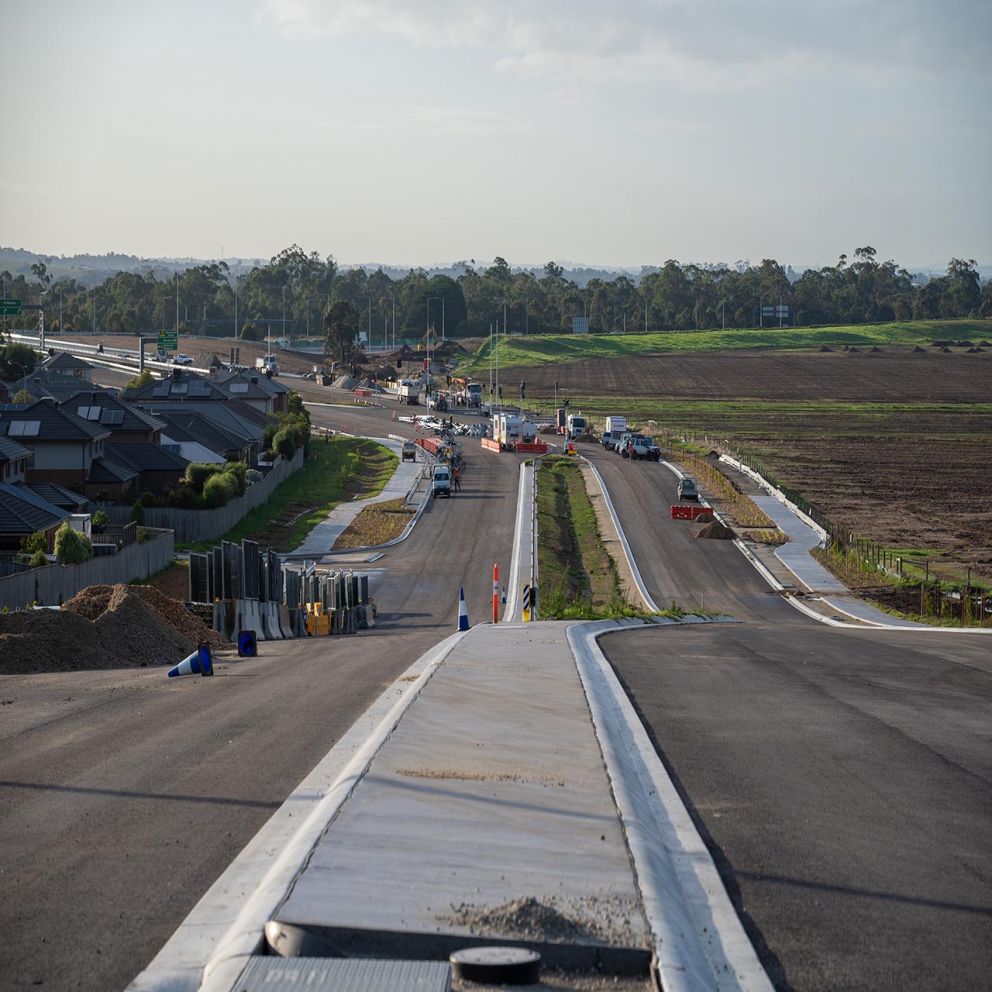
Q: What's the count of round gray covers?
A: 1